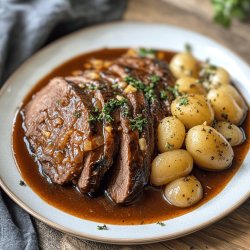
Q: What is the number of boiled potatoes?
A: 10